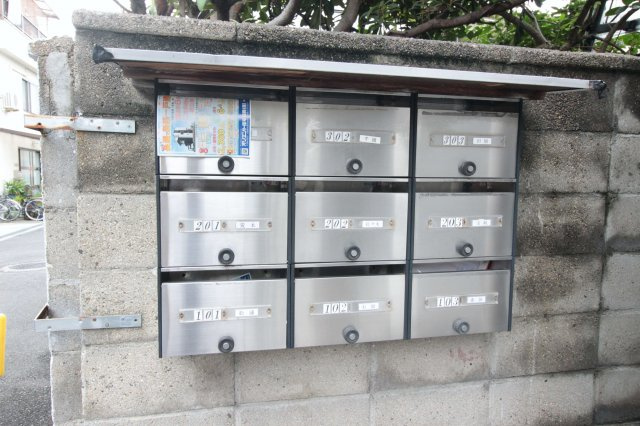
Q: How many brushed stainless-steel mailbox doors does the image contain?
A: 9